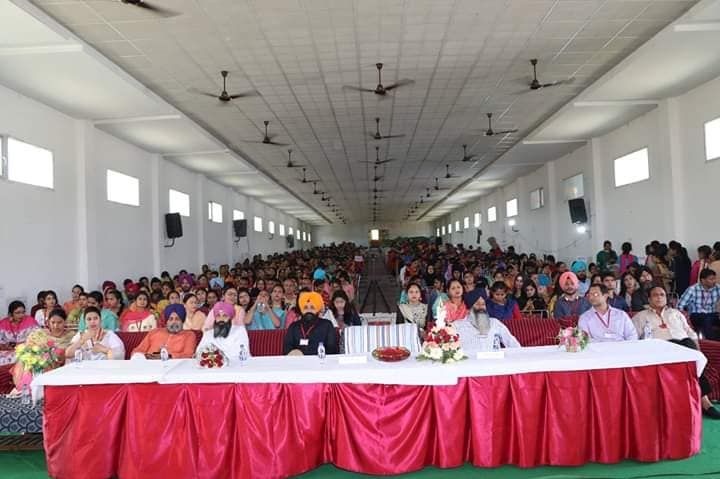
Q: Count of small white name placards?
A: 2